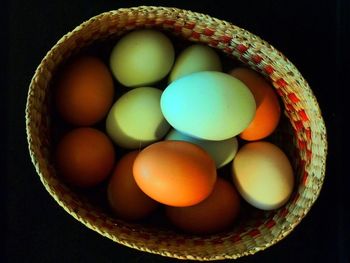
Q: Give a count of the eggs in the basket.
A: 12